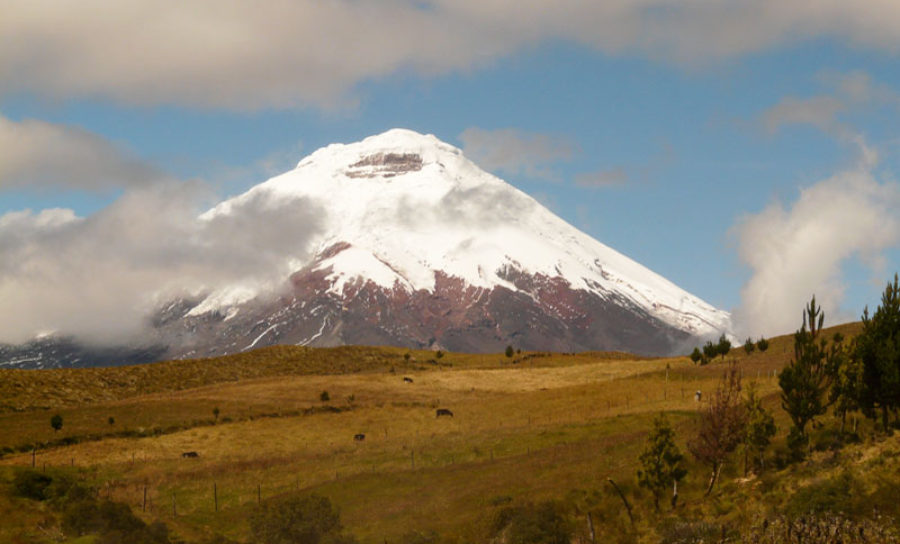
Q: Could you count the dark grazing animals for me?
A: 4